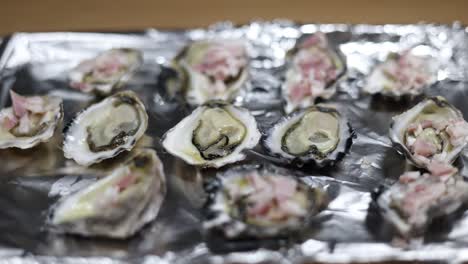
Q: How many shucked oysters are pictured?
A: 12